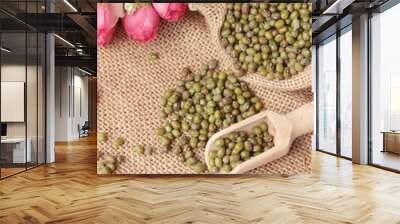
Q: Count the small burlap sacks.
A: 1